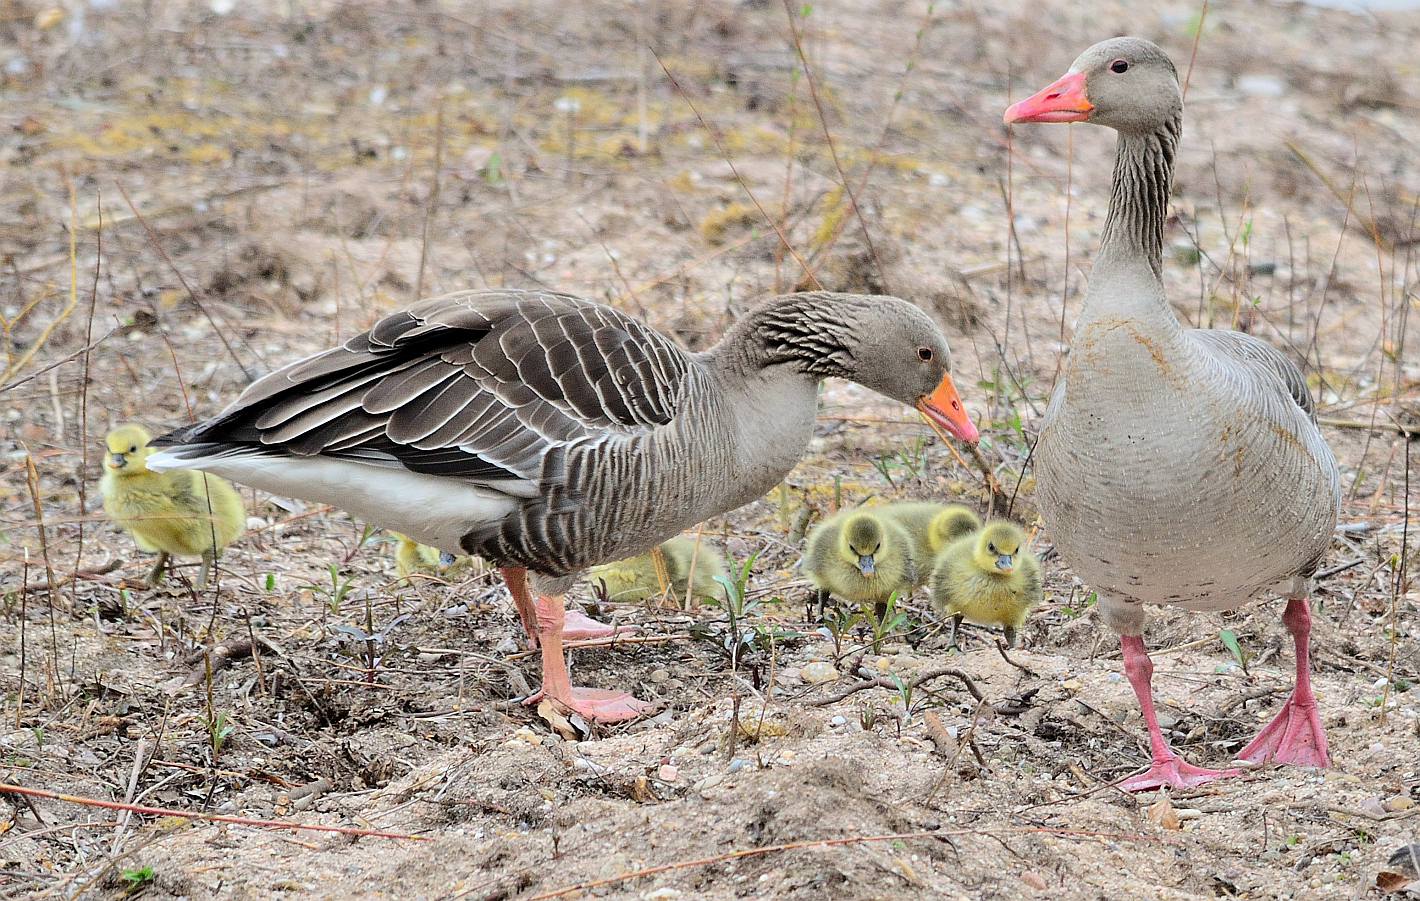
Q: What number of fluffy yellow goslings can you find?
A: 6